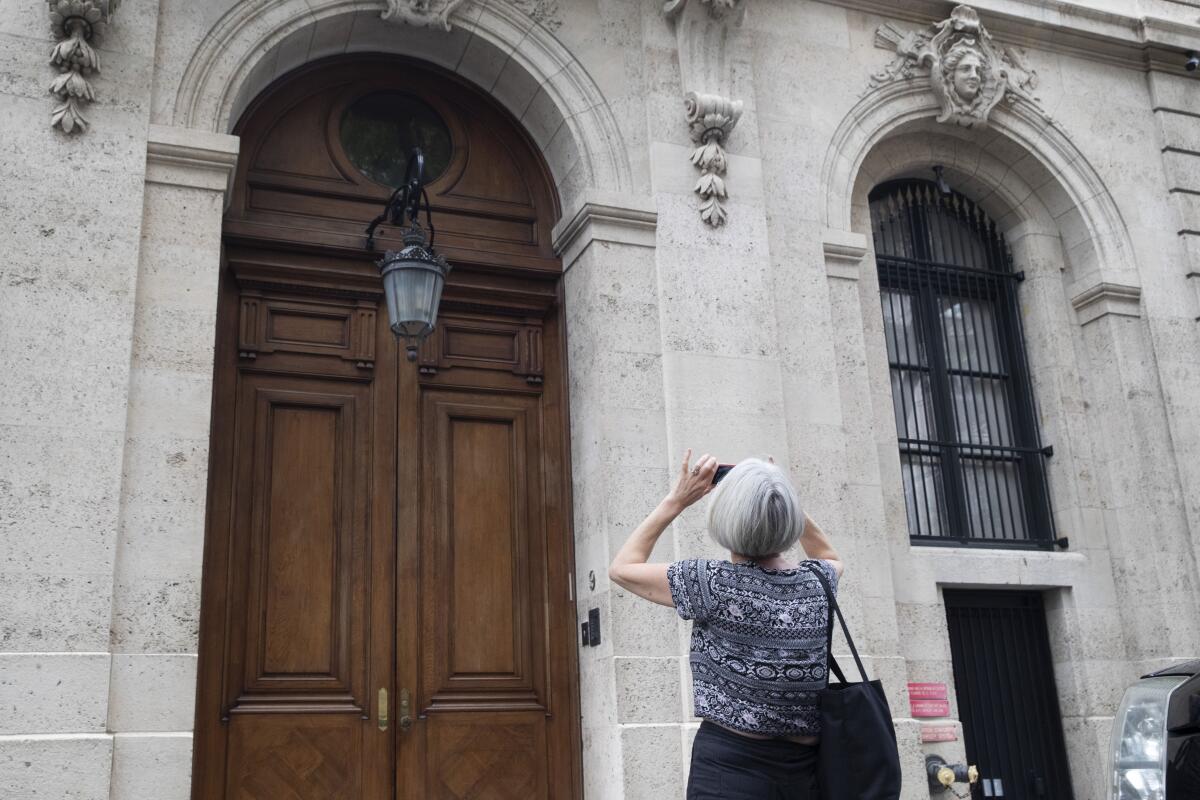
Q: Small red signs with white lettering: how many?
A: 3